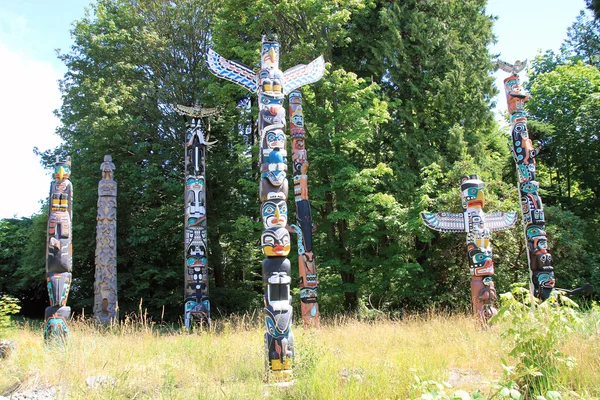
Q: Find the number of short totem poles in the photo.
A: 3